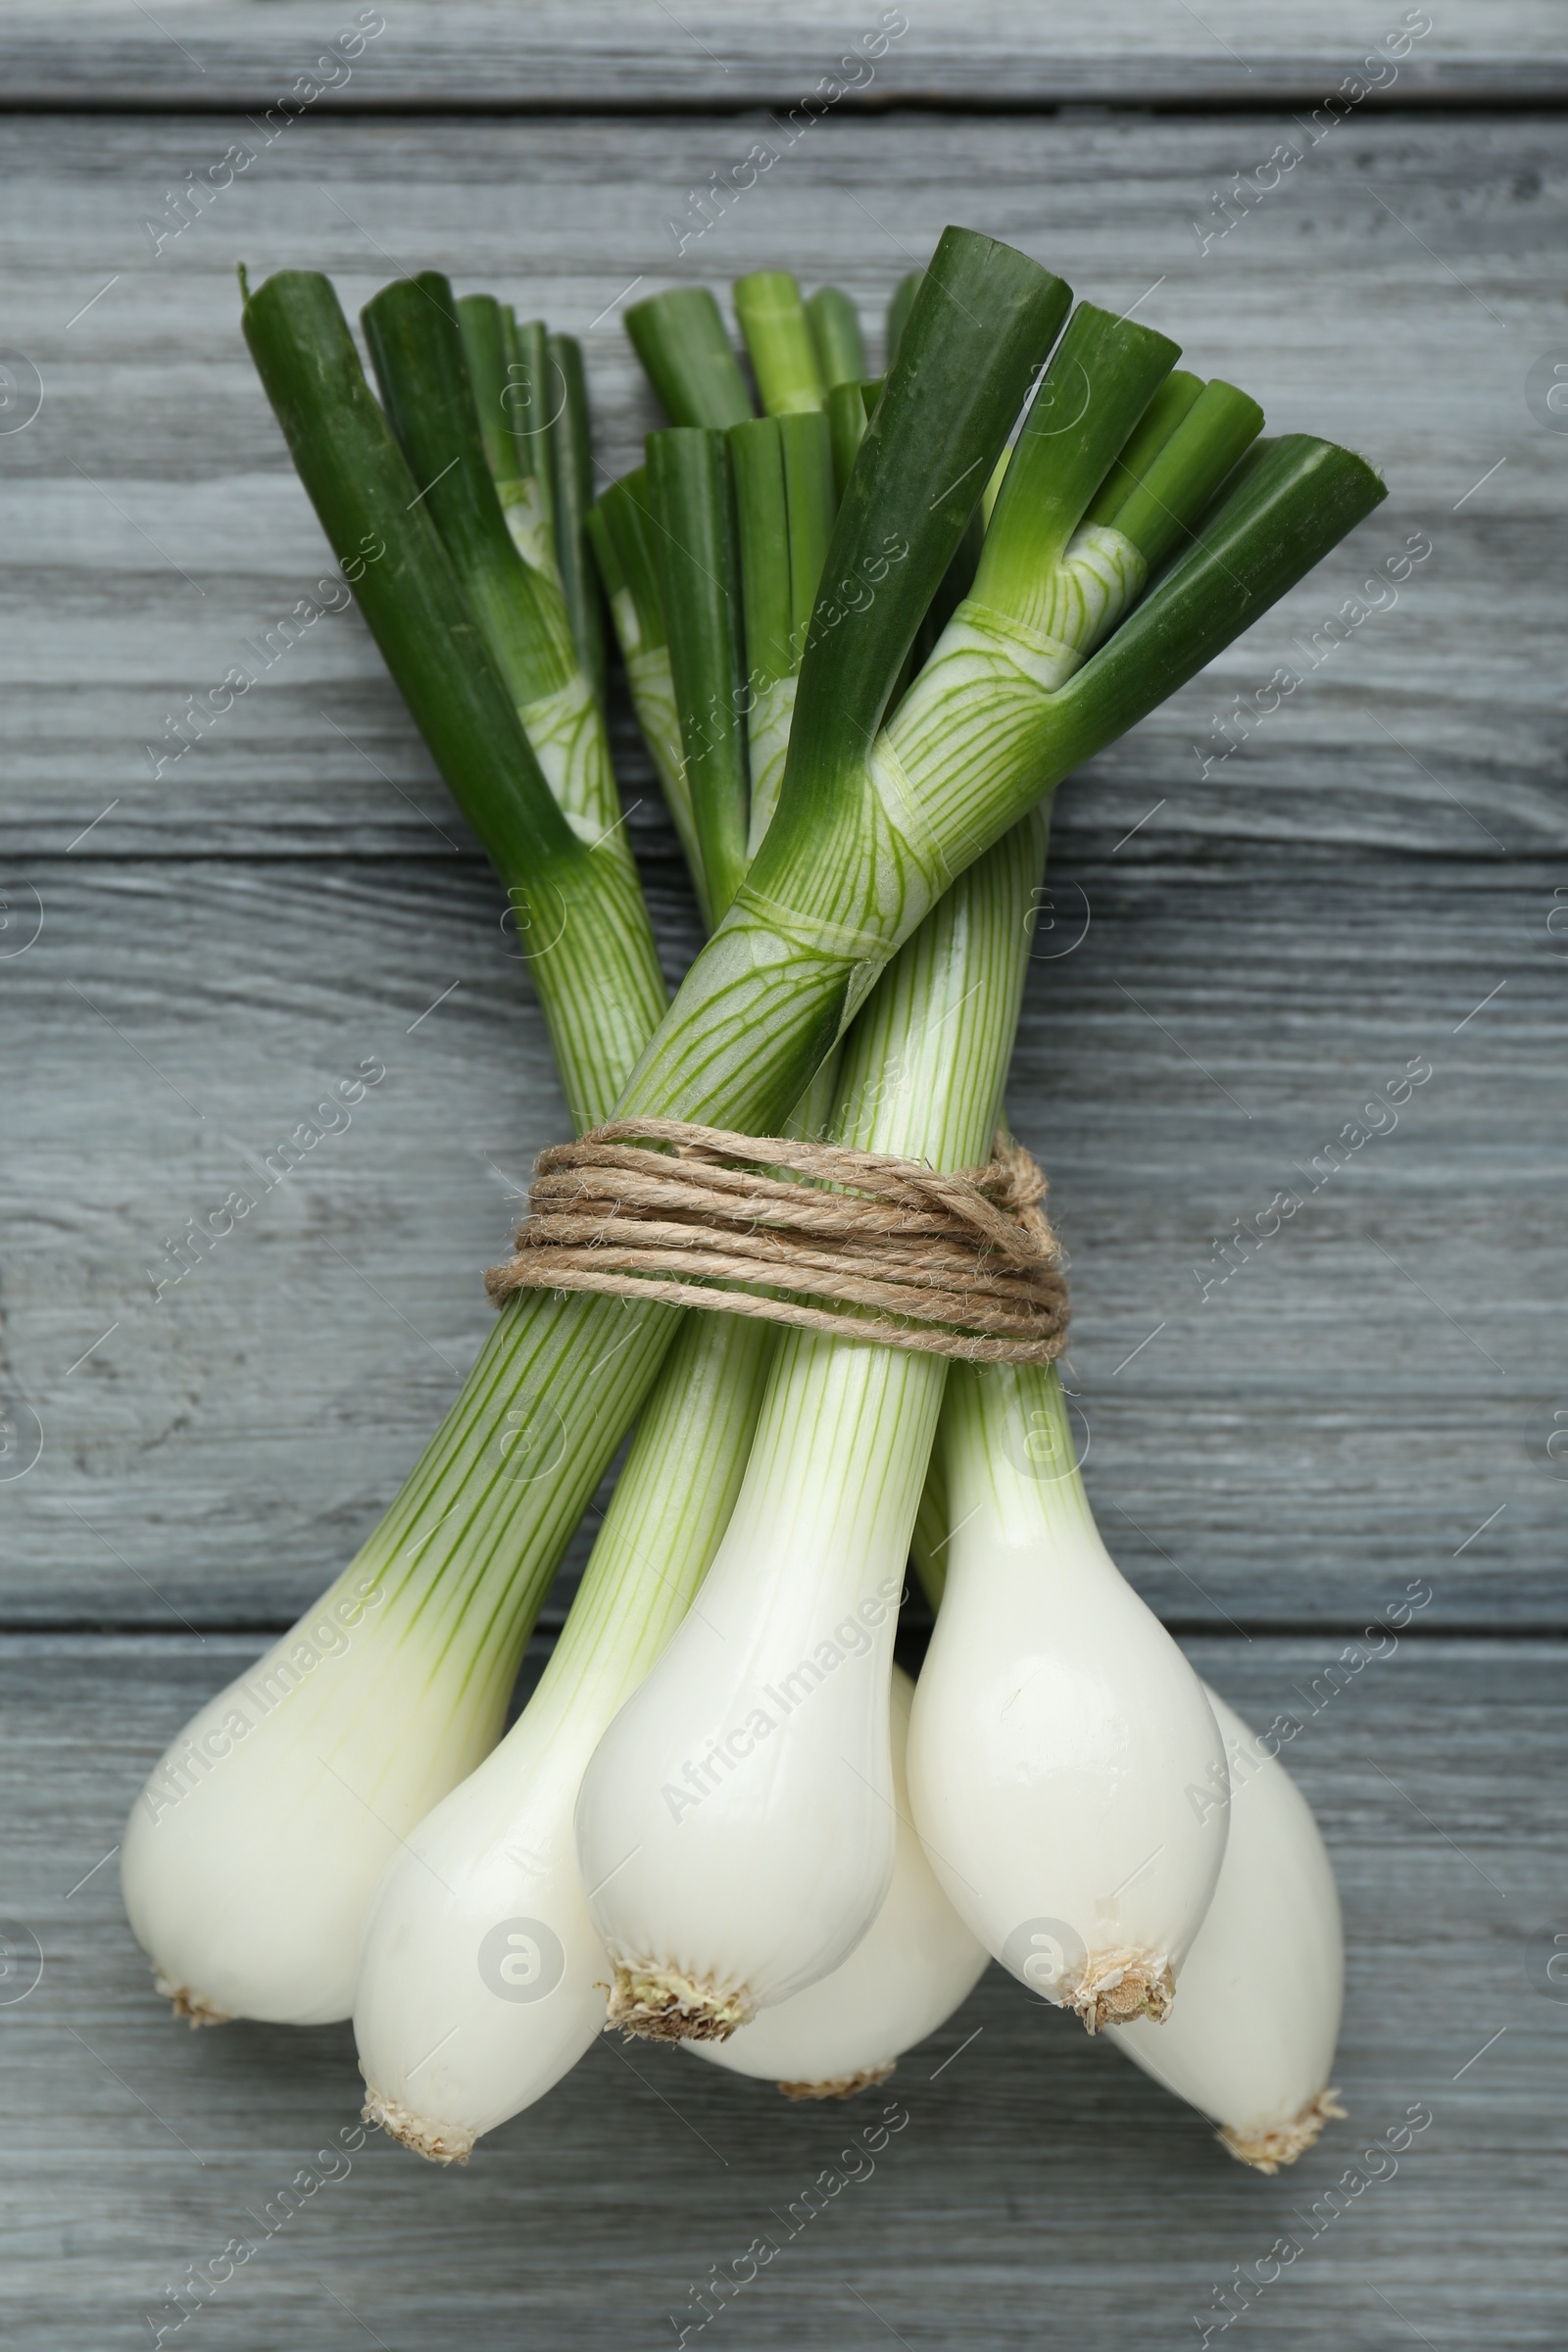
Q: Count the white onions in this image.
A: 6